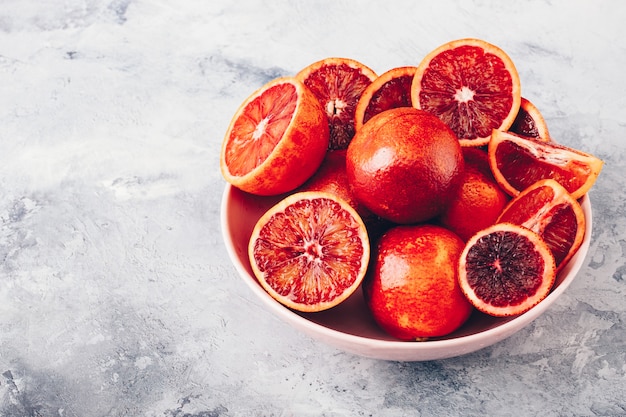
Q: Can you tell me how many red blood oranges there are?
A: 13